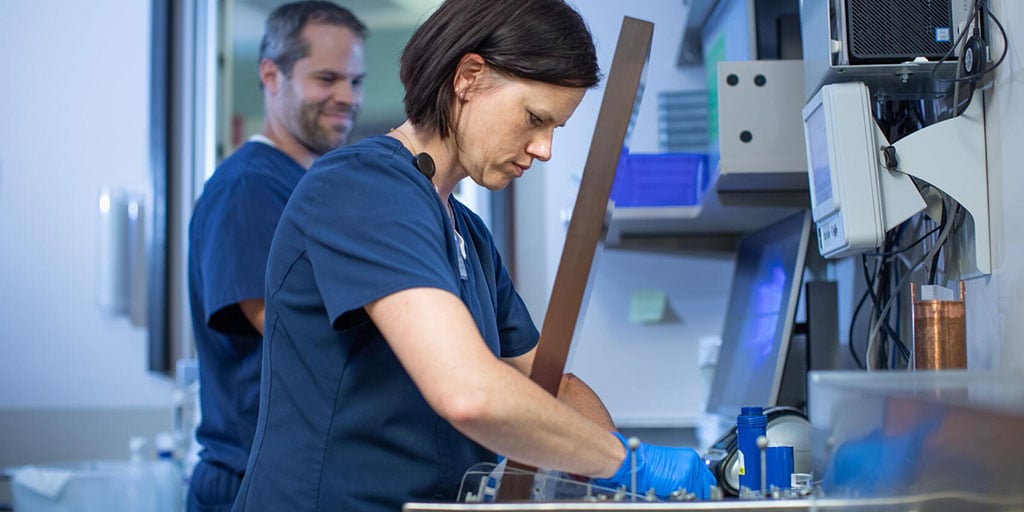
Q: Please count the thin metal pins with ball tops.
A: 2